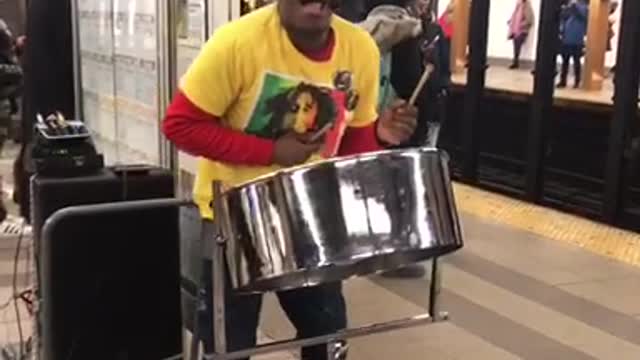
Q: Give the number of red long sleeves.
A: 2